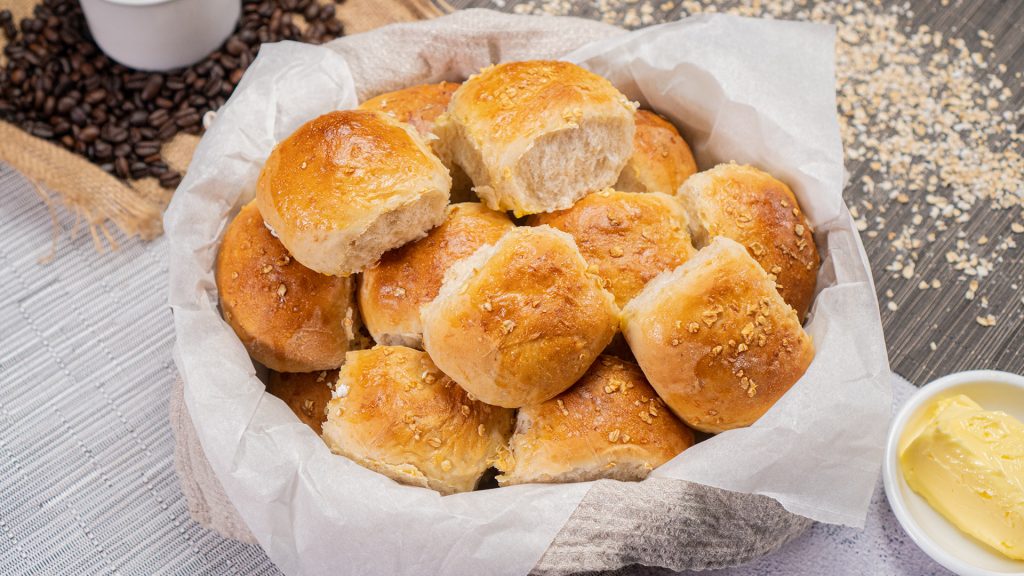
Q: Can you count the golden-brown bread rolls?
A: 13